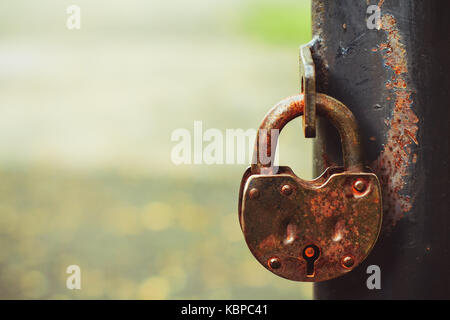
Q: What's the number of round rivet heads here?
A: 5